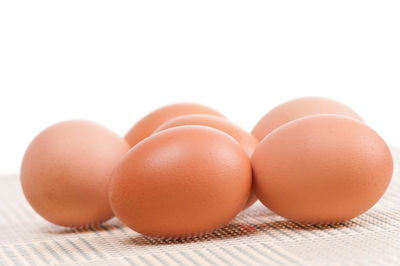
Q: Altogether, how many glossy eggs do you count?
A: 6